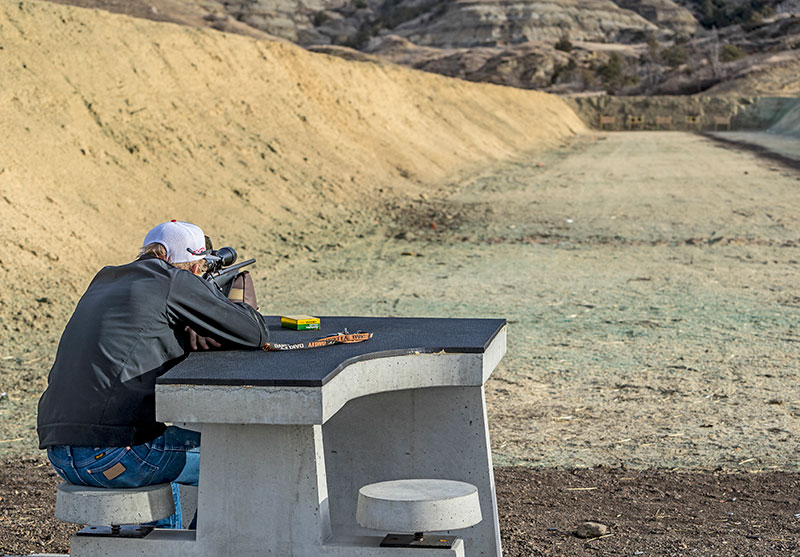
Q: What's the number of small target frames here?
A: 5